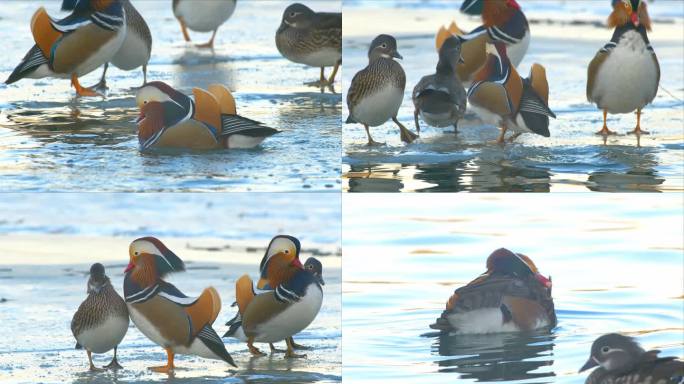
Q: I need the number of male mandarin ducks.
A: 8